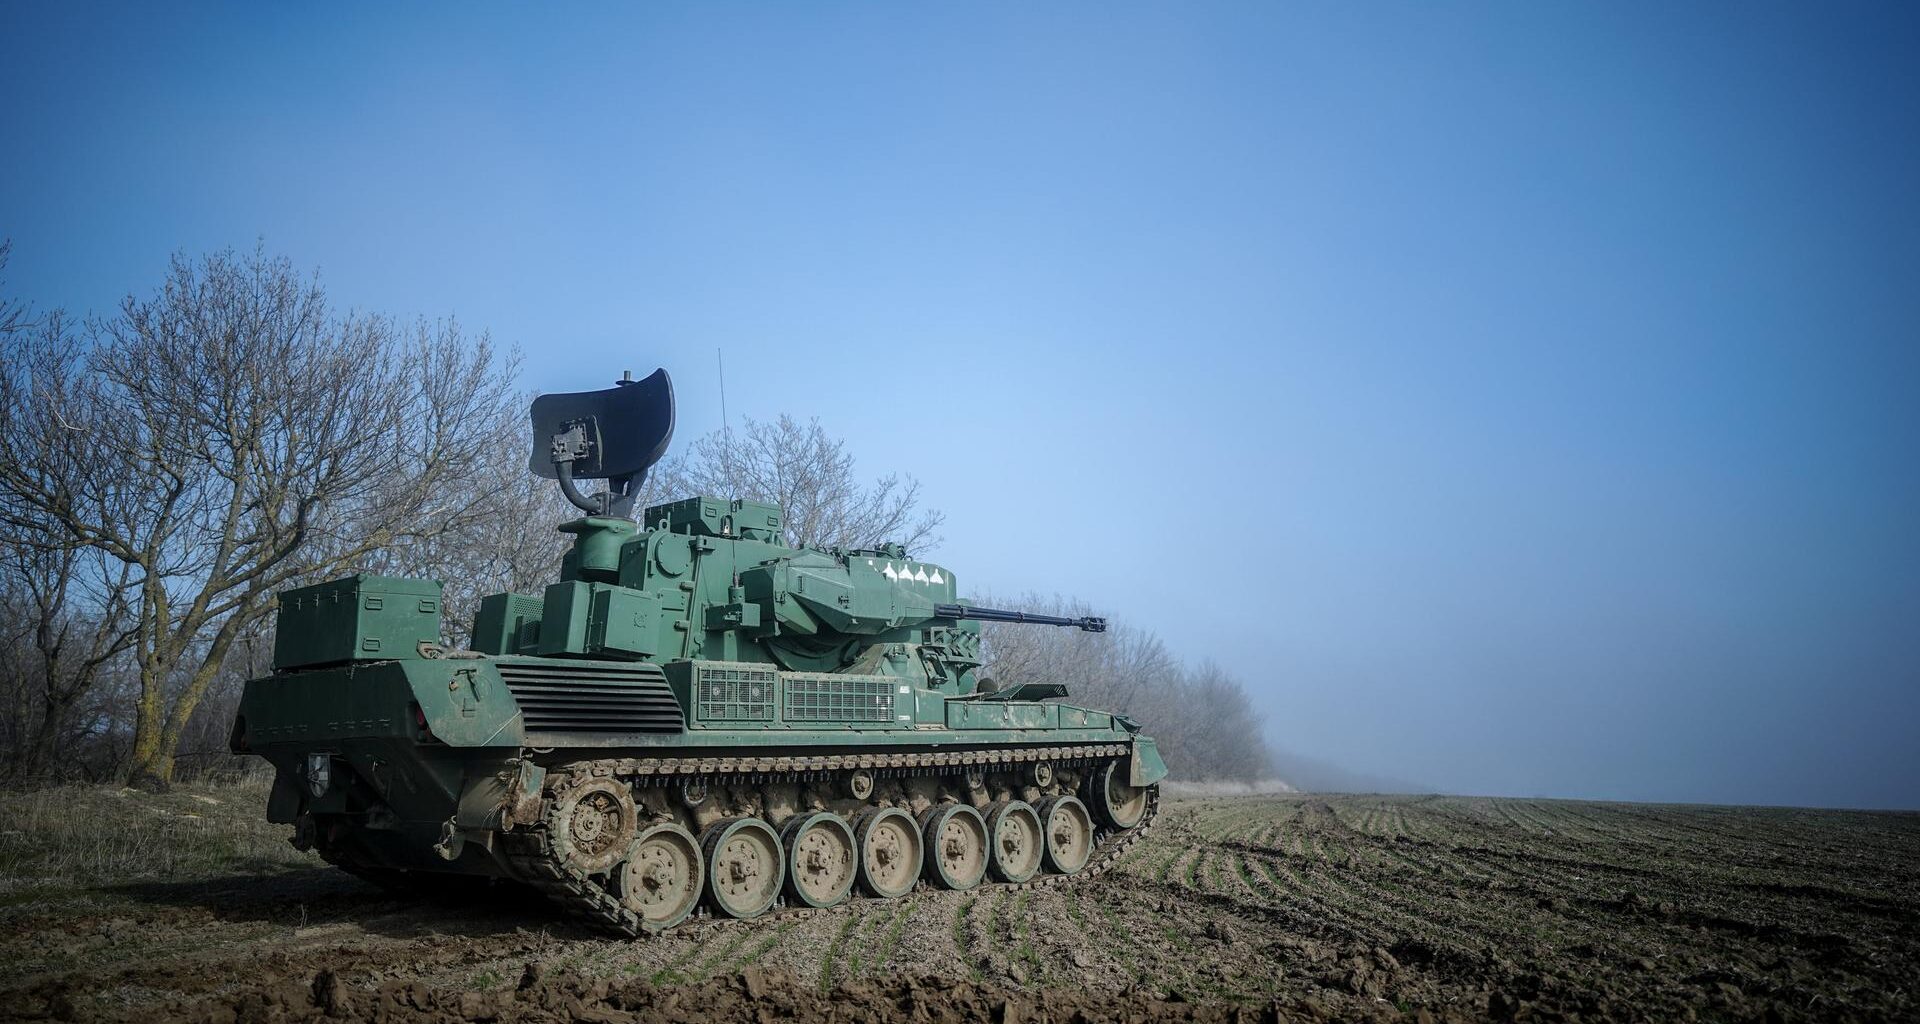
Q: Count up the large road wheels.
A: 7